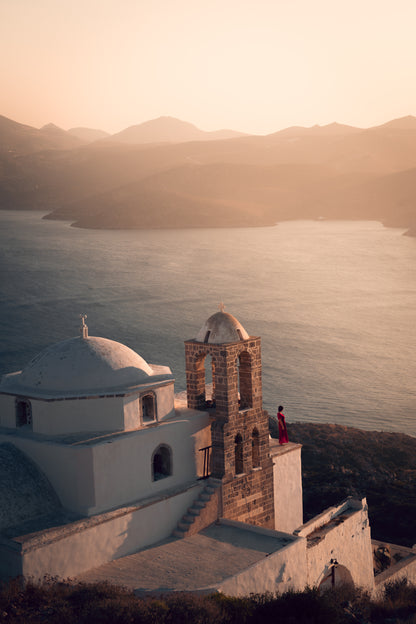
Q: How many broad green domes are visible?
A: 0